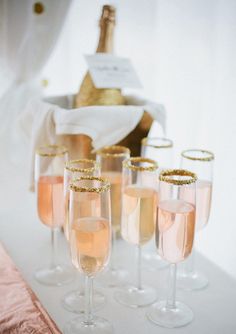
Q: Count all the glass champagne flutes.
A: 8